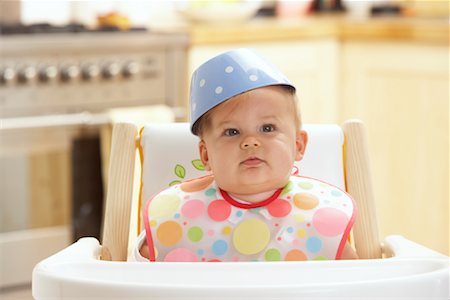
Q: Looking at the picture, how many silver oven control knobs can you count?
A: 7